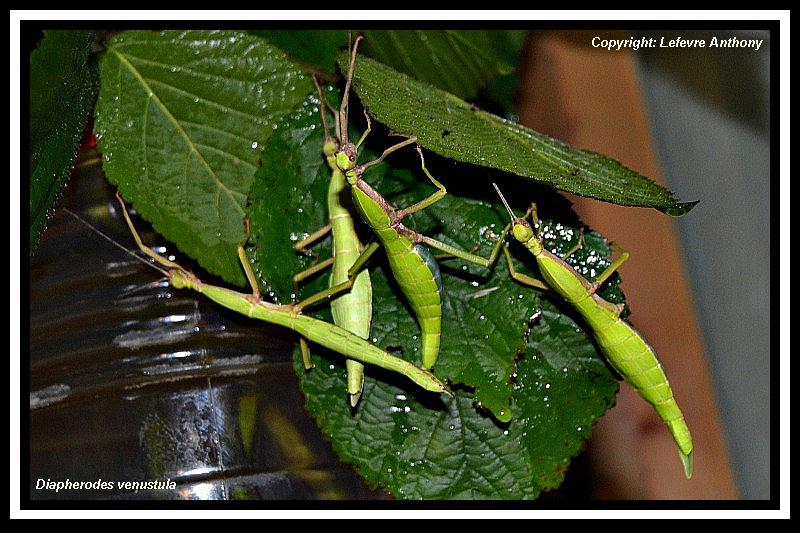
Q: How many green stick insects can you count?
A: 4